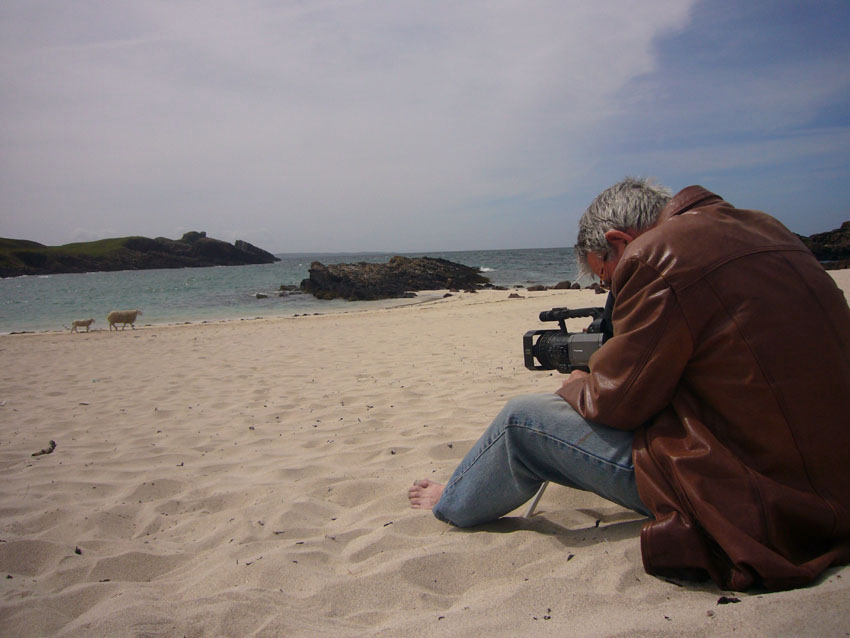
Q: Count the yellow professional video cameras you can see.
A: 0